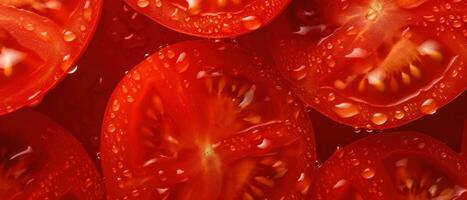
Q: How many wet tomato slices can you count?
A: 6